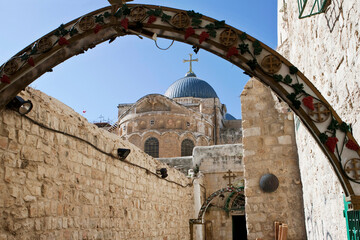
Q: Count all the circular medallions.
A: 9